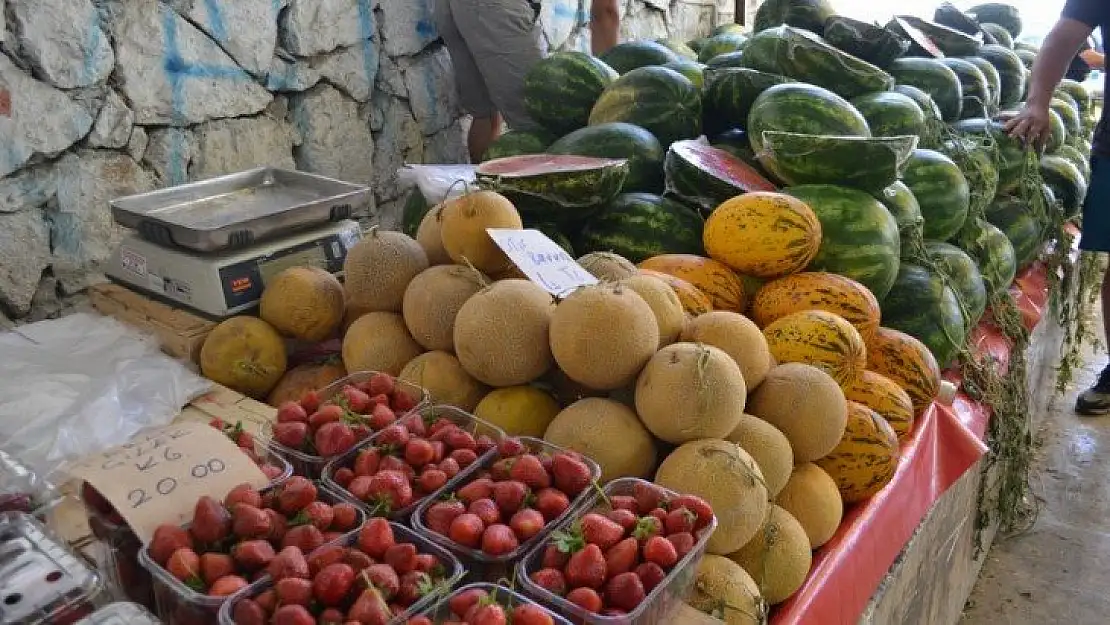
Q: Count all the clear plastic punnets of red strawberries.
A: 8